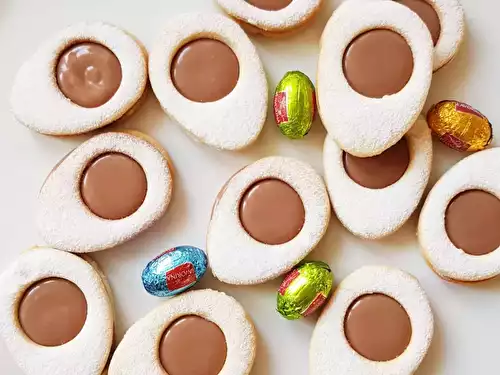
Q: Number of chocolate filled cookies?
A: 12